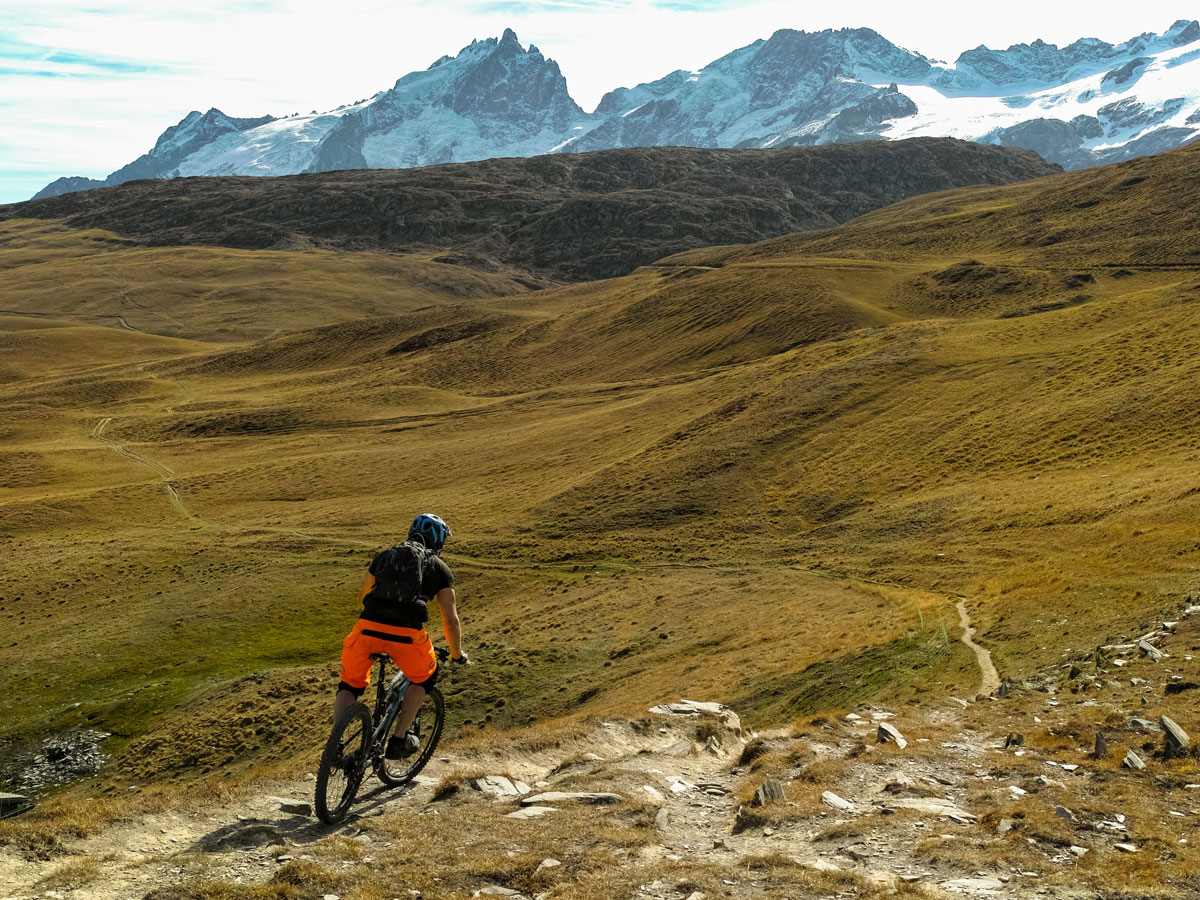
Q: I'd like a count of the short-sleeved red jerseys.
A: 0